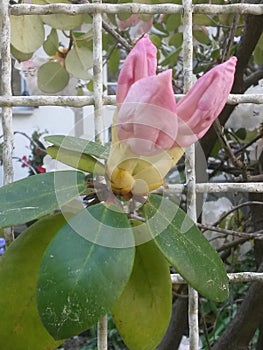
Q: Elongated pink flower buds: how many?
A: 3